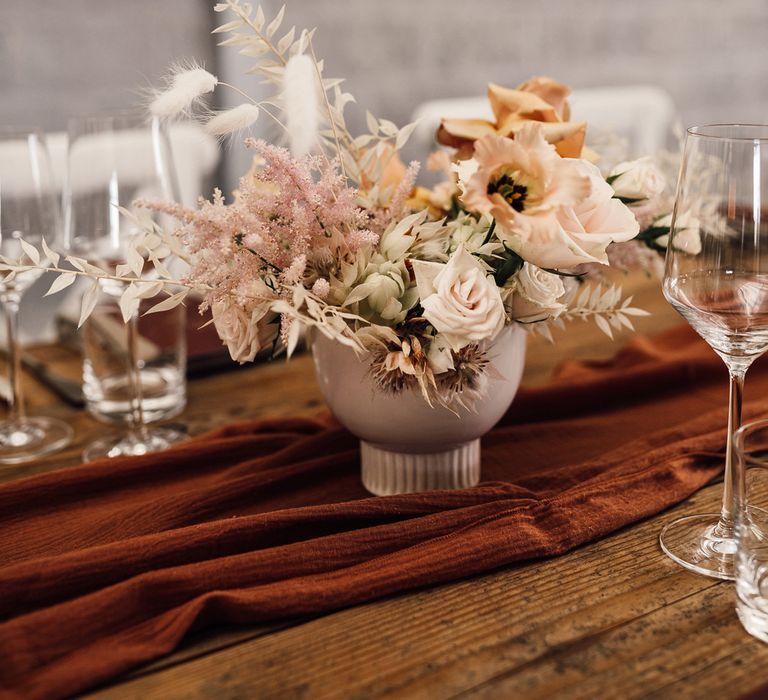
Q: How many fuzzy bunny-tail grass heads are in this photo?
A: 3